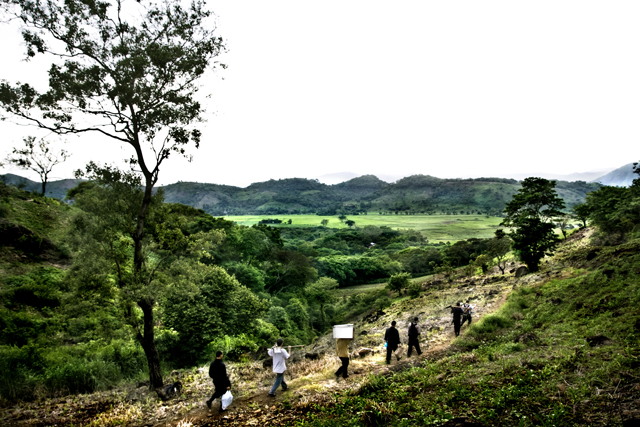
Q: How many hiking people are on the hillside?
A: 7